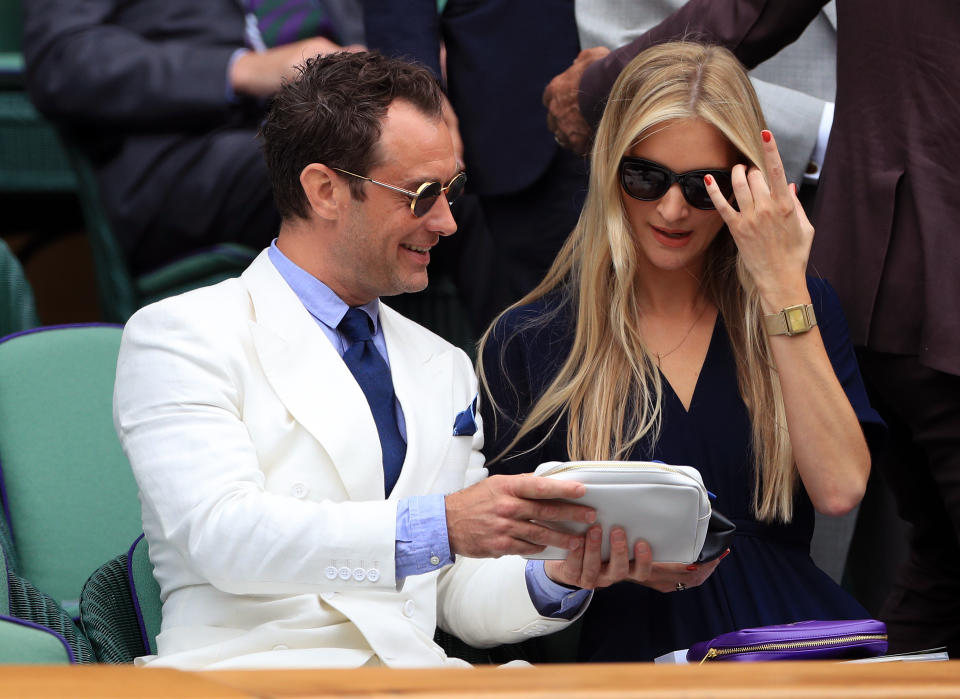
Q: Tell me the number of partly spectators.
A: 4